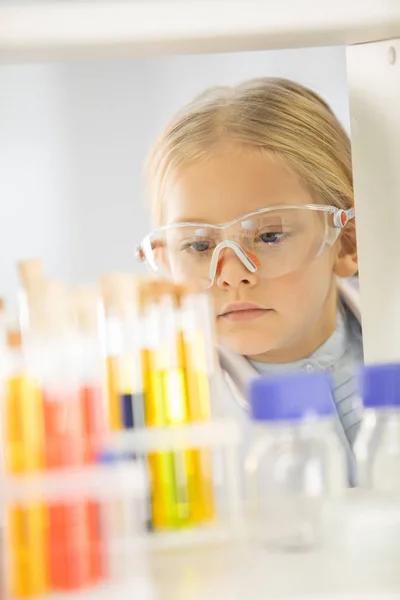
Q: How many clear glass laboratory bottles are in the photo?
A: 2